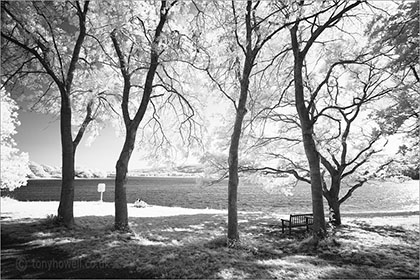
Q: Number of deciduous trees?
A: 5